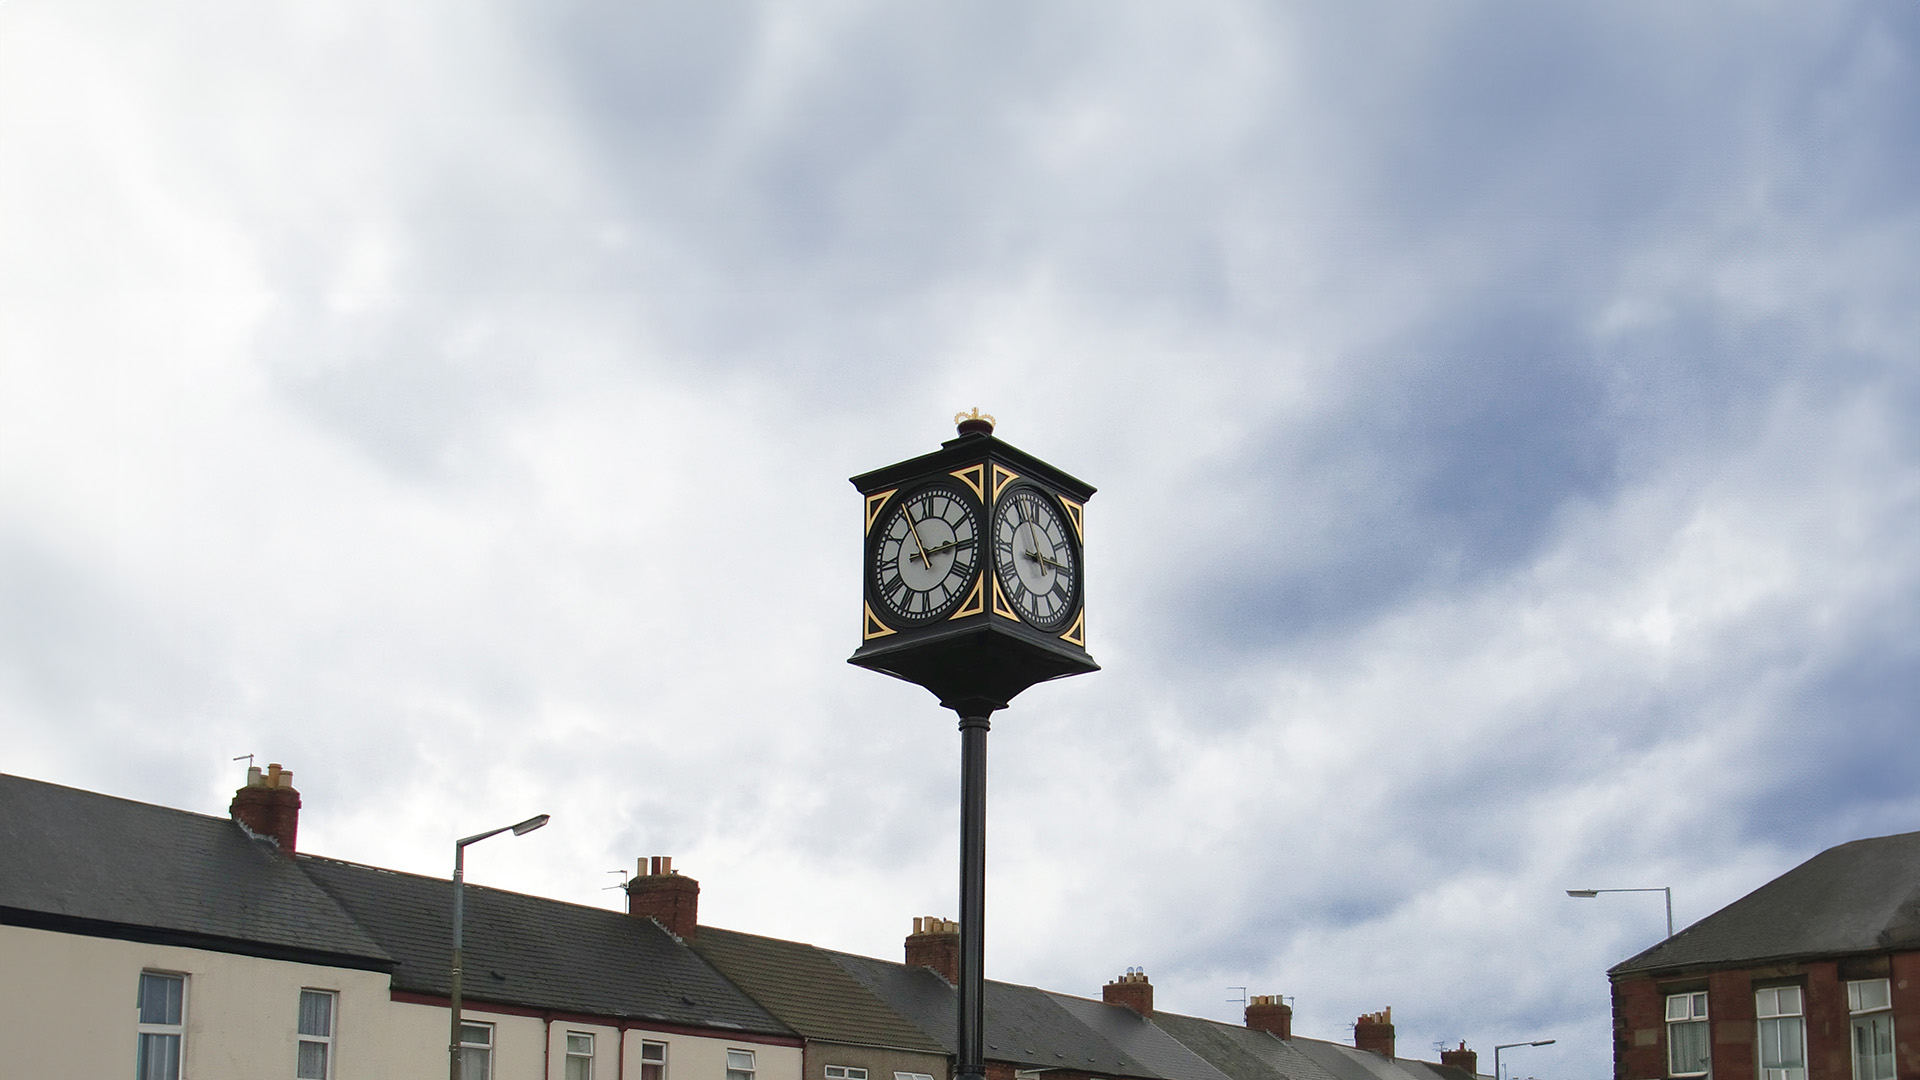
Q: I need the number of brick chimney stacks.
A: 7